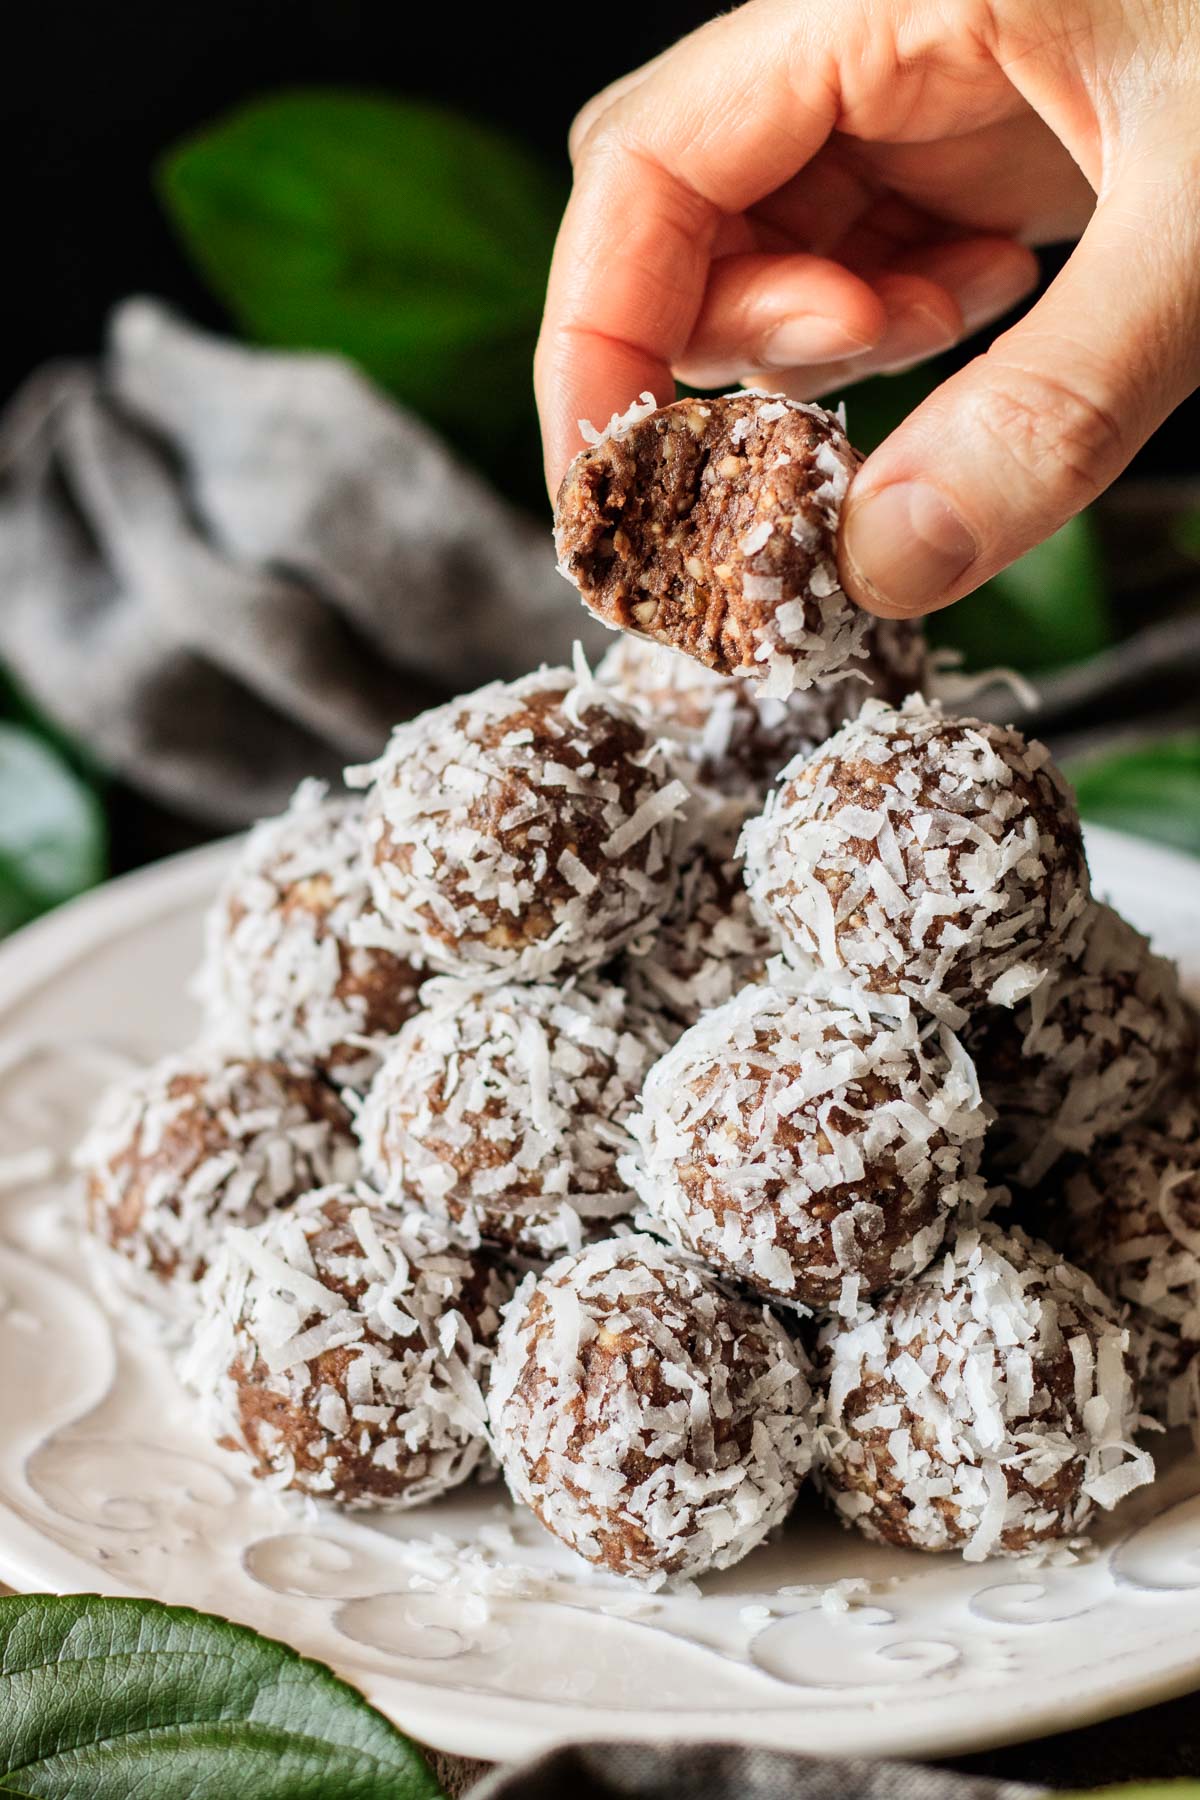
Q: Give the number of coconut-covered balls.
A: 14